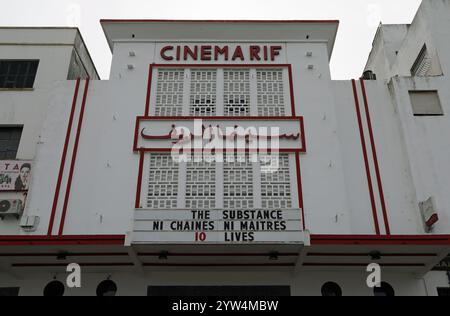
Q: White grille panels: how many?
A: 8